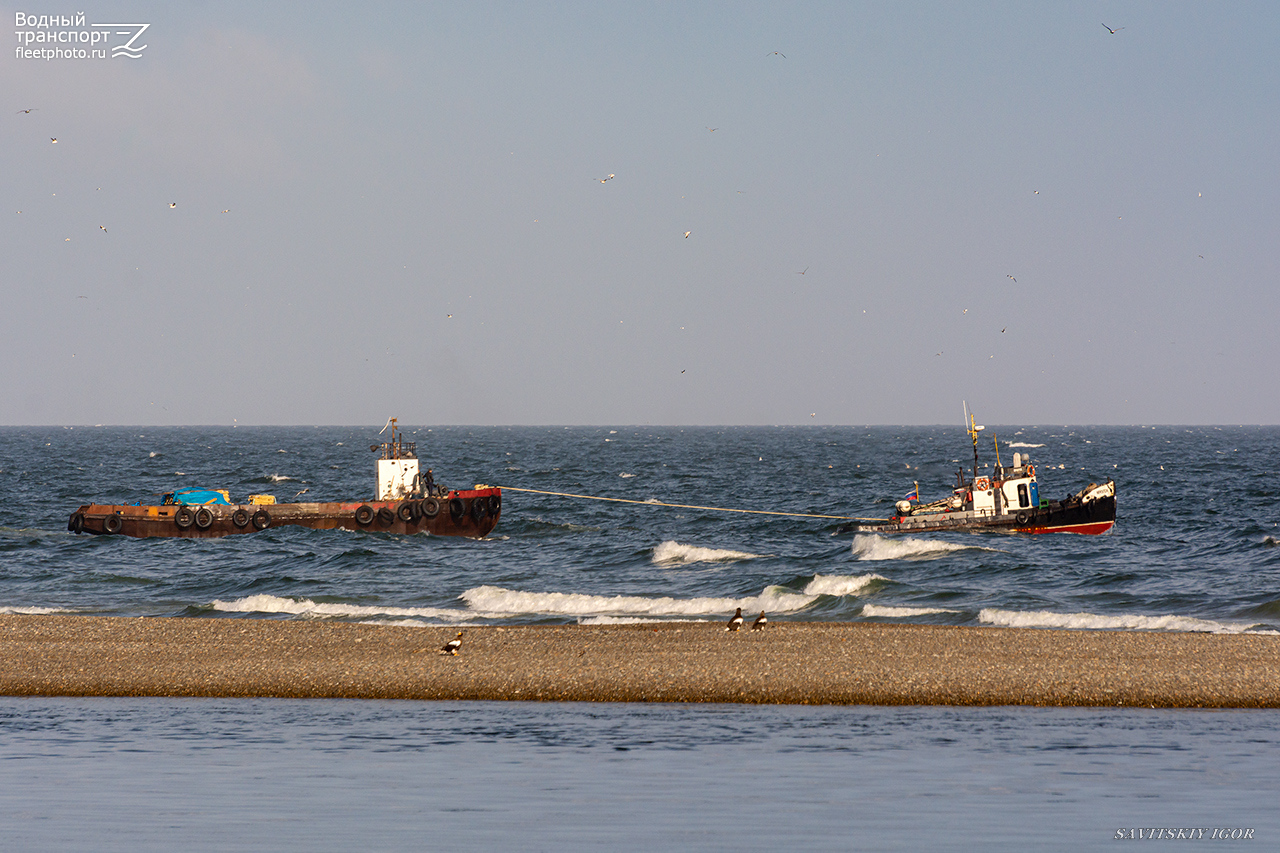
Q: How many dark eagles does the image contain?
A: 3